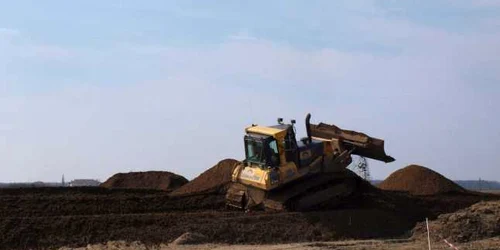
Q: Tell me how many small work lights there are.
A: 2